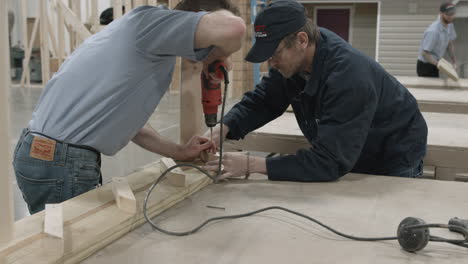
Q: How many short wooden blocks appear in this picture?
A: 3